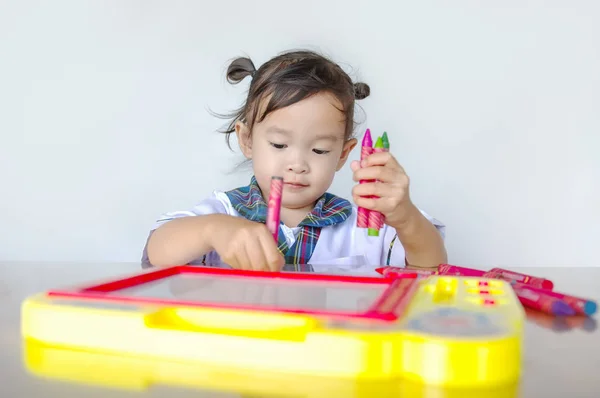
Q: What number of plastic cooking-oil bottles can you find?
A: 0